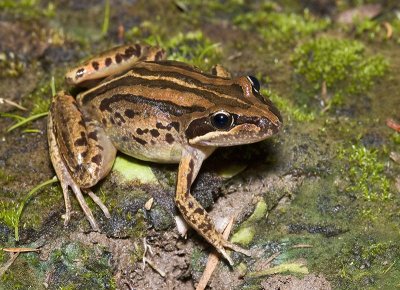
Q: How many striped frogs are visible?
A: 1